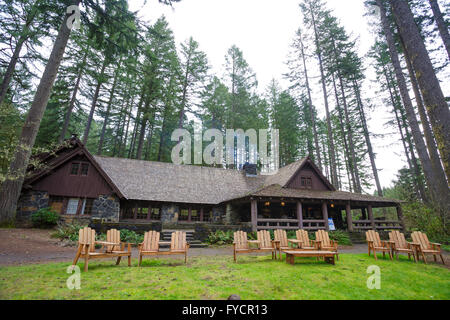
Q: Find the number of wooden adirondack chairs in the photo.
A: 12